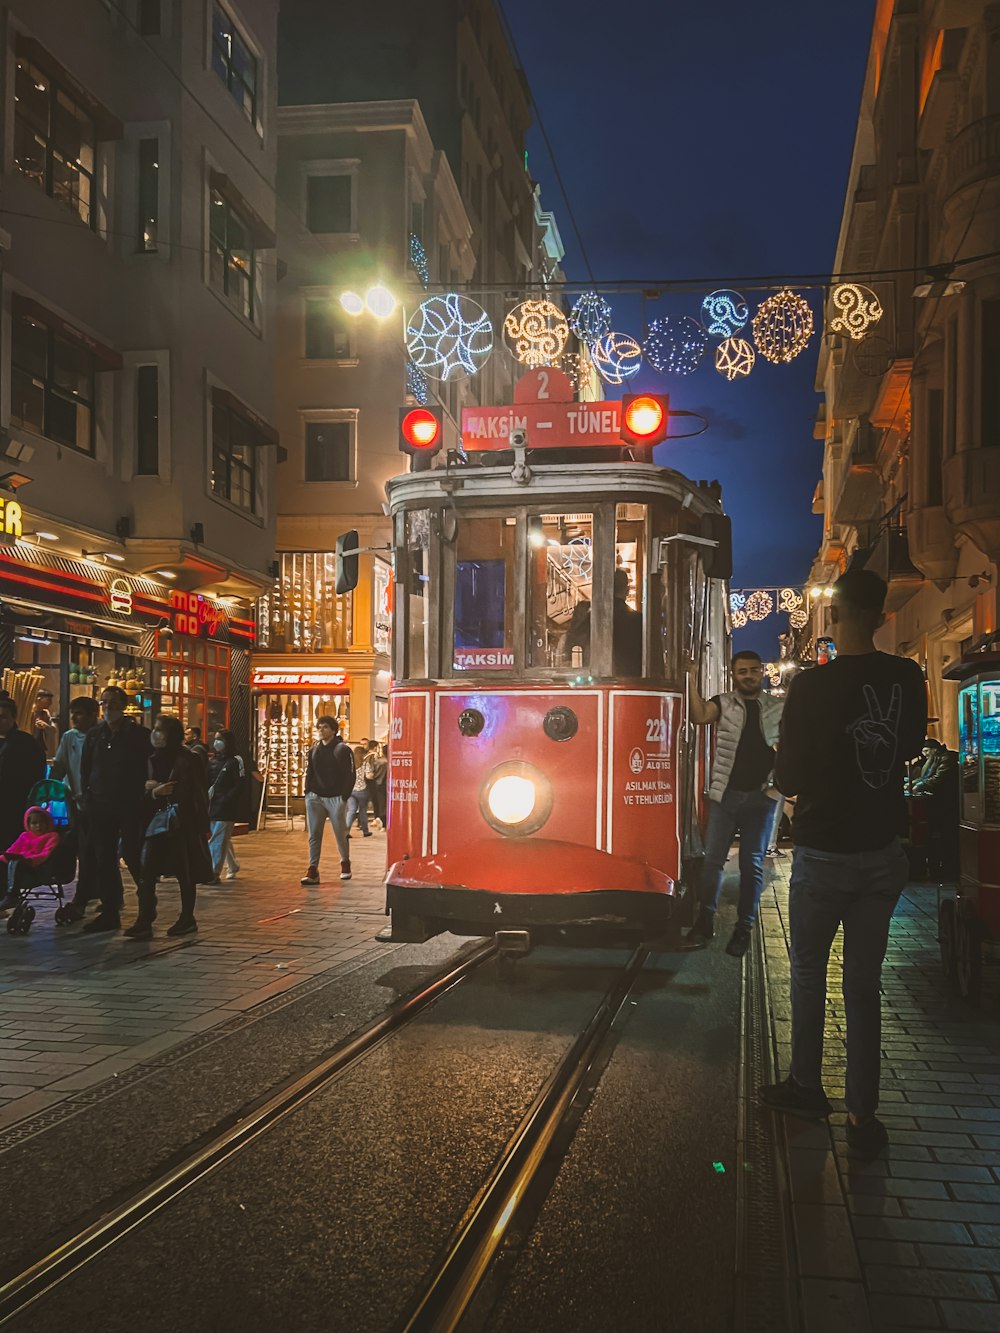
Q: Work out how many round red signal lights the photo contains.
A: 2